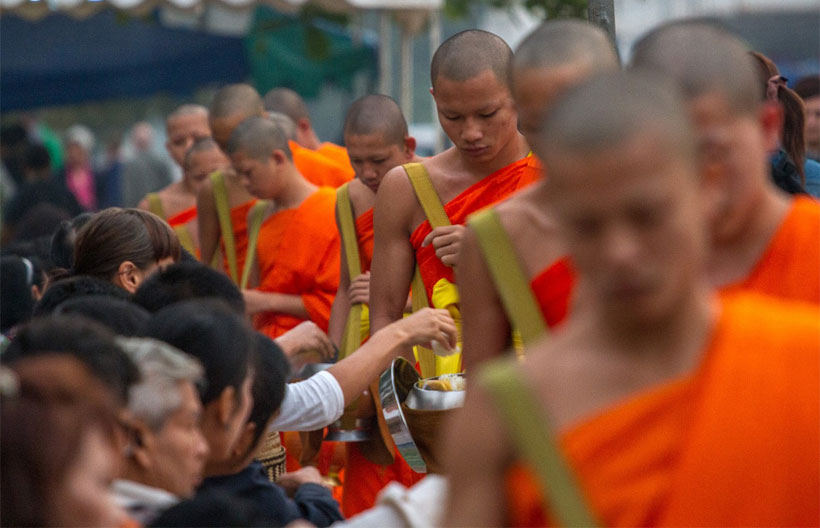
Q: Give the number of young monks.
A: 11